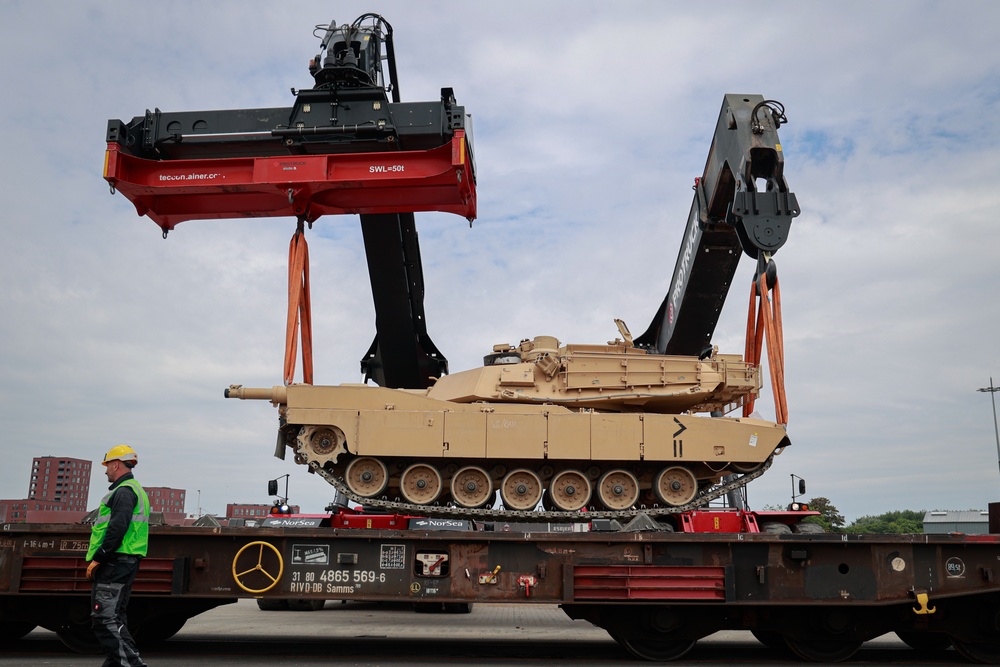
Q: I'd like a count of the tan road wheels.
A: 7